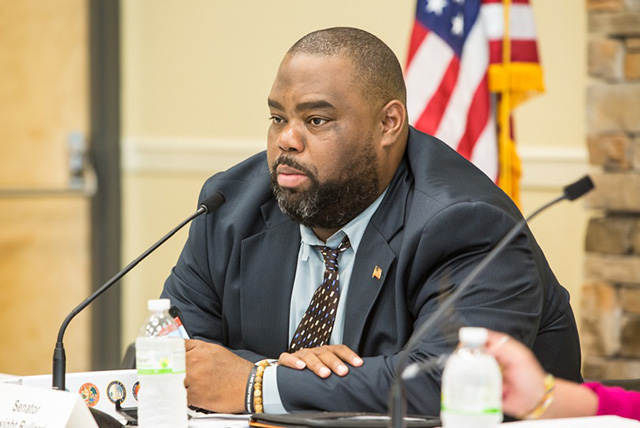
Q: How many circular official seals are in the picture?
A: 3